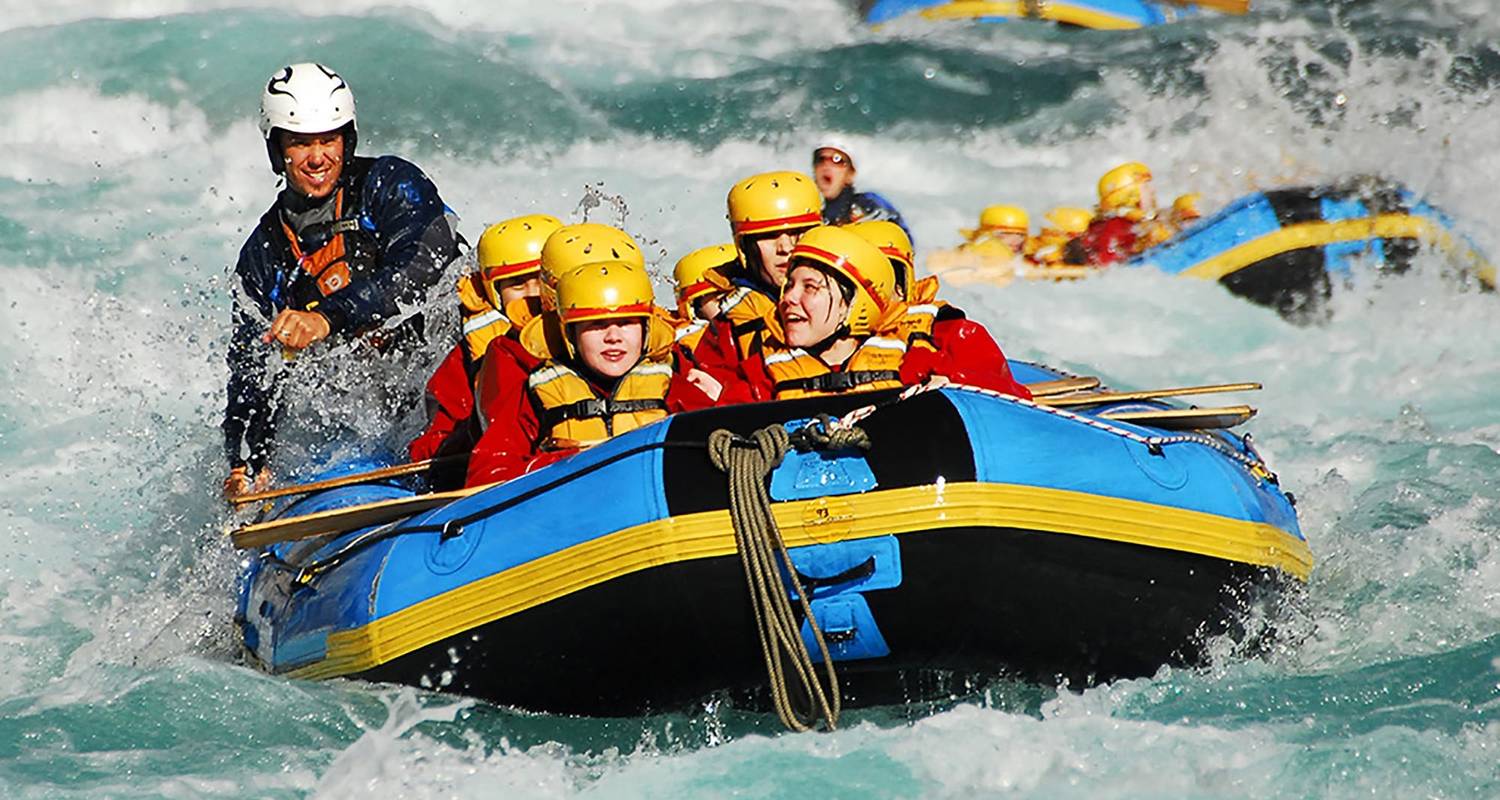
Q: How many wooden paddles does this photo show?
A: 5